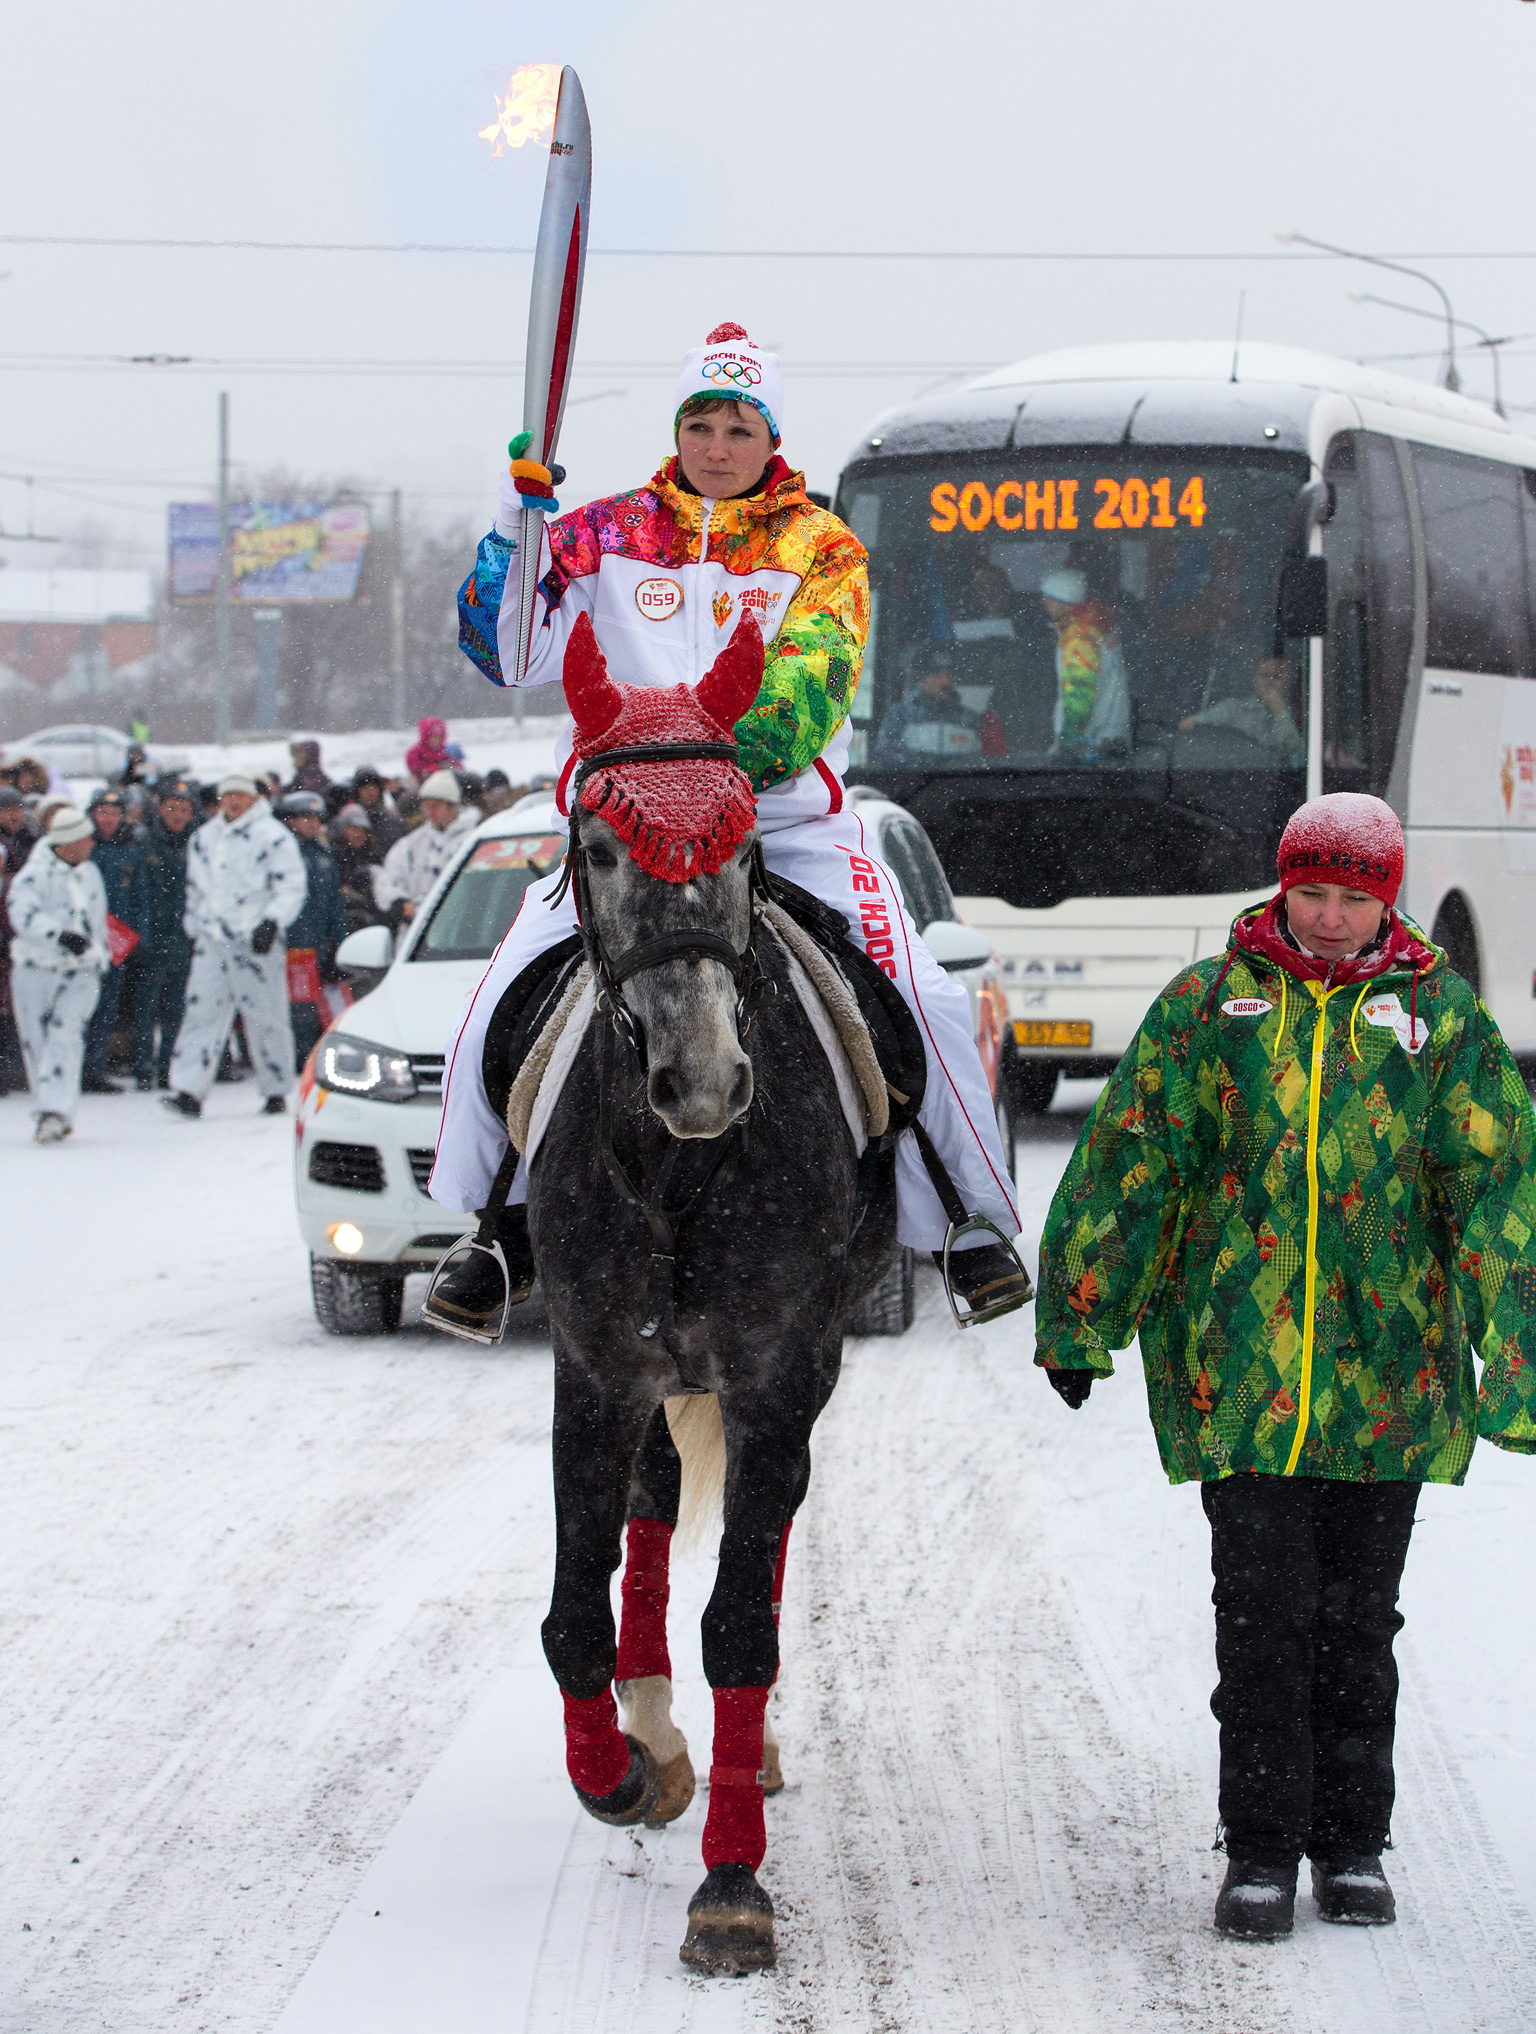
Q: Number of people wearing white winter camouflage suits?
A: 3